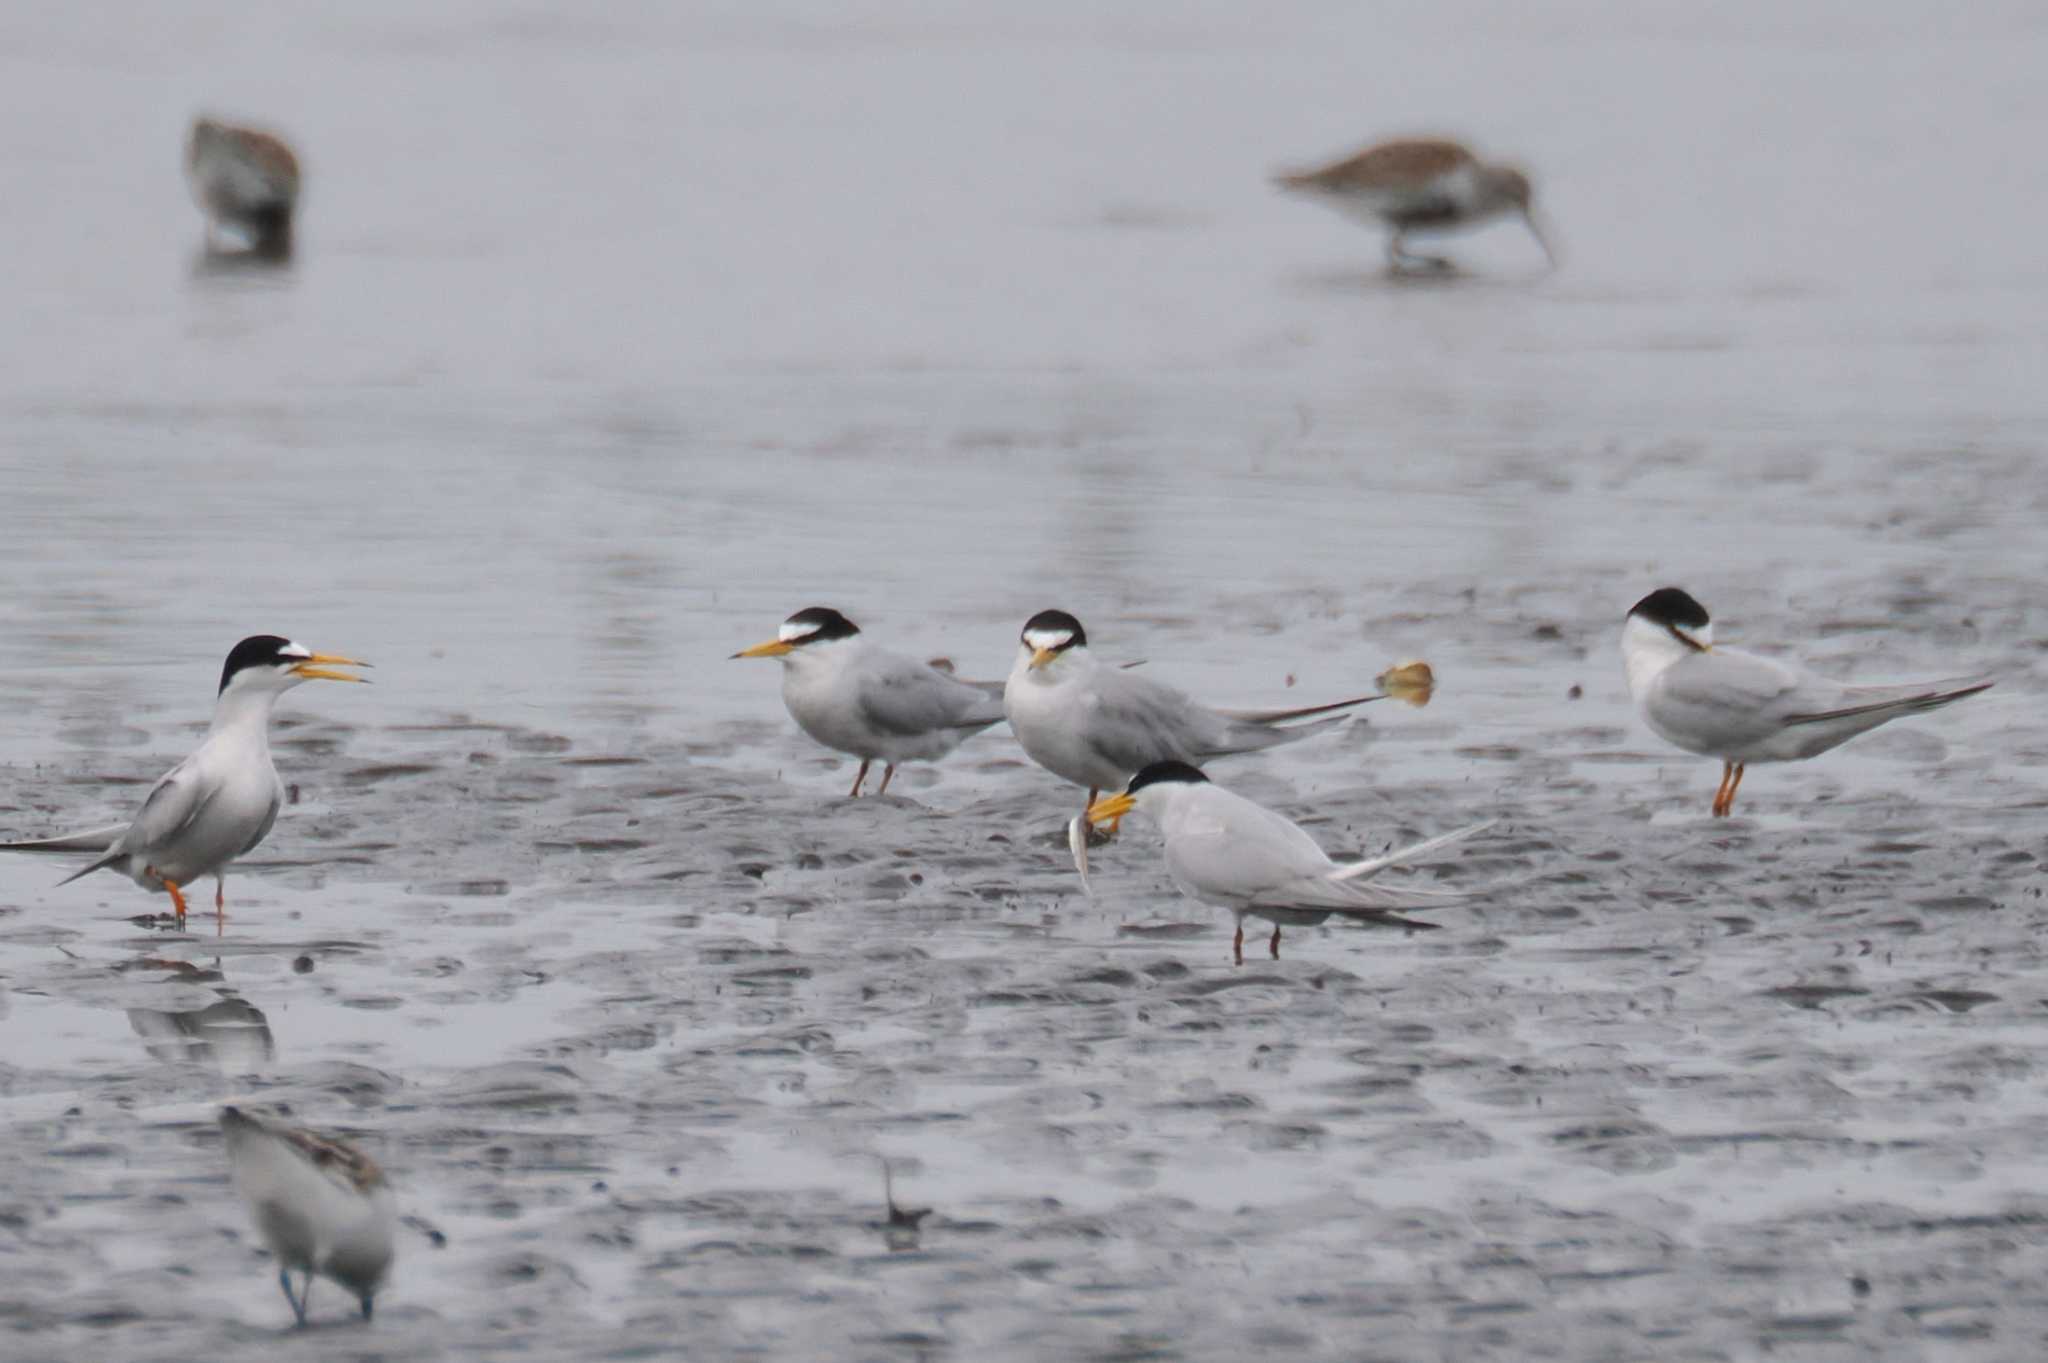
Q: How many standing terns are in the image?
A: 5